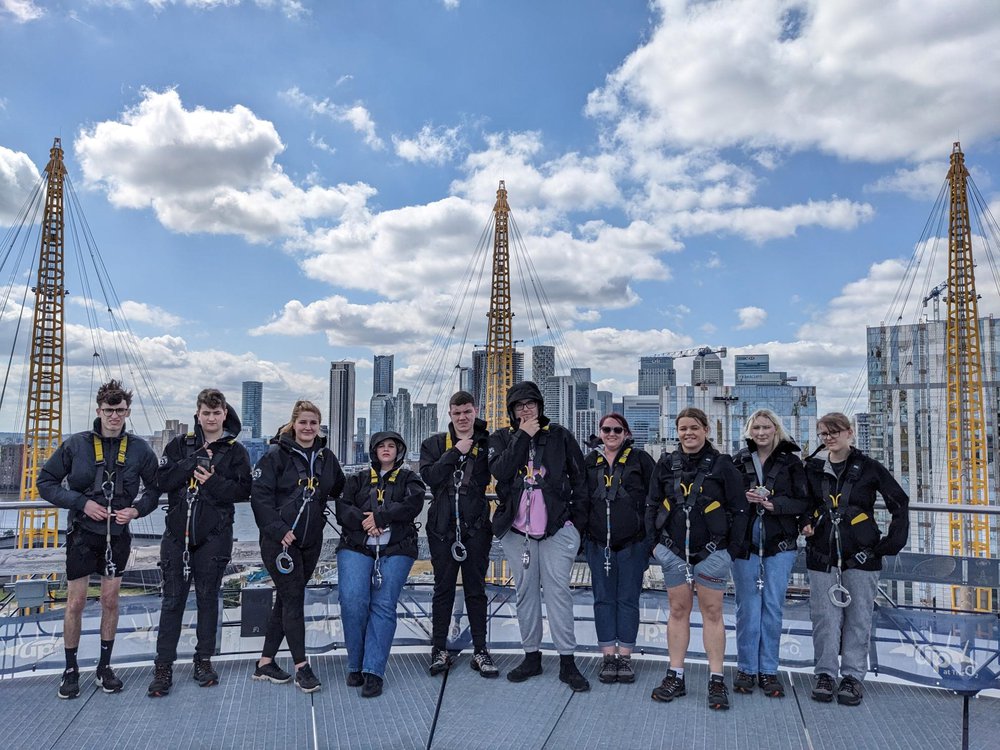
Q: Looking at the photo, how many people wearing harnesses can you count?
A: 10